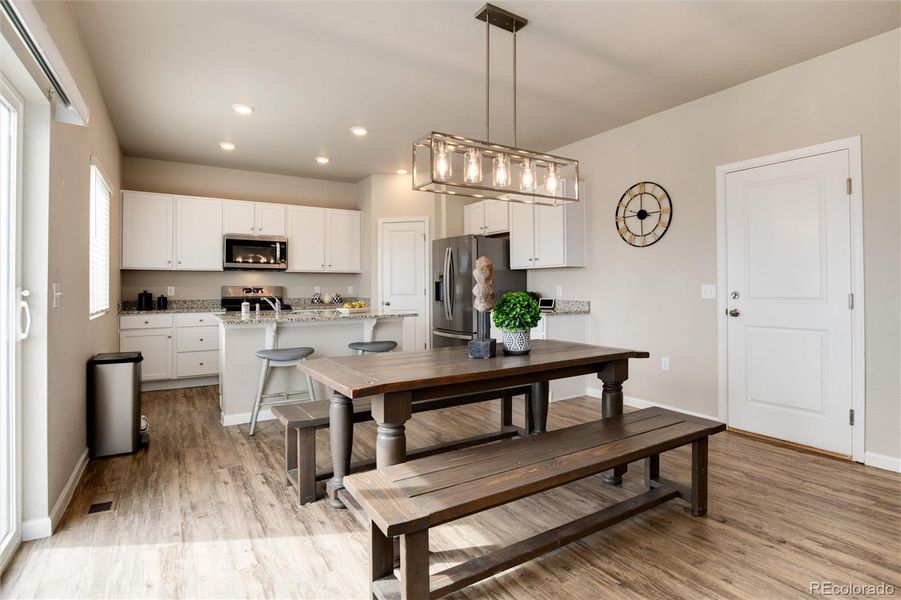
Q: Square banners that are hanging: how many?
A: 0